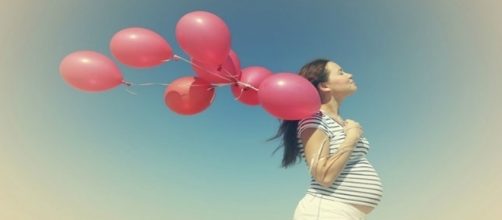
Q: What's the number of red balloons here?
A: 7